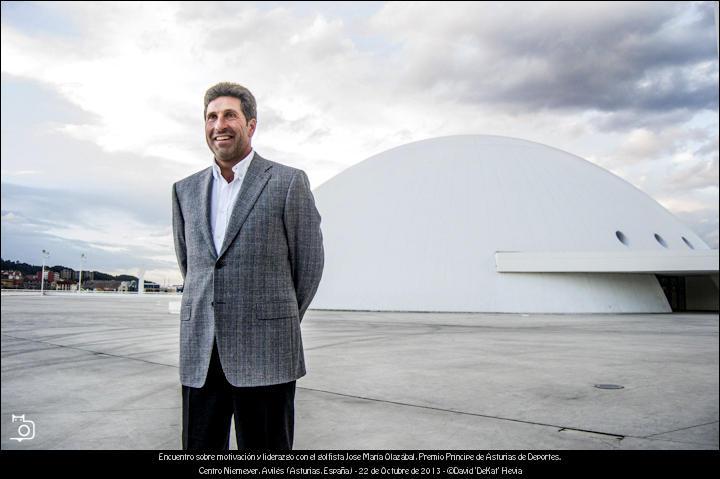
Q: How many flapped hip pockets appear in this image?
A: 2